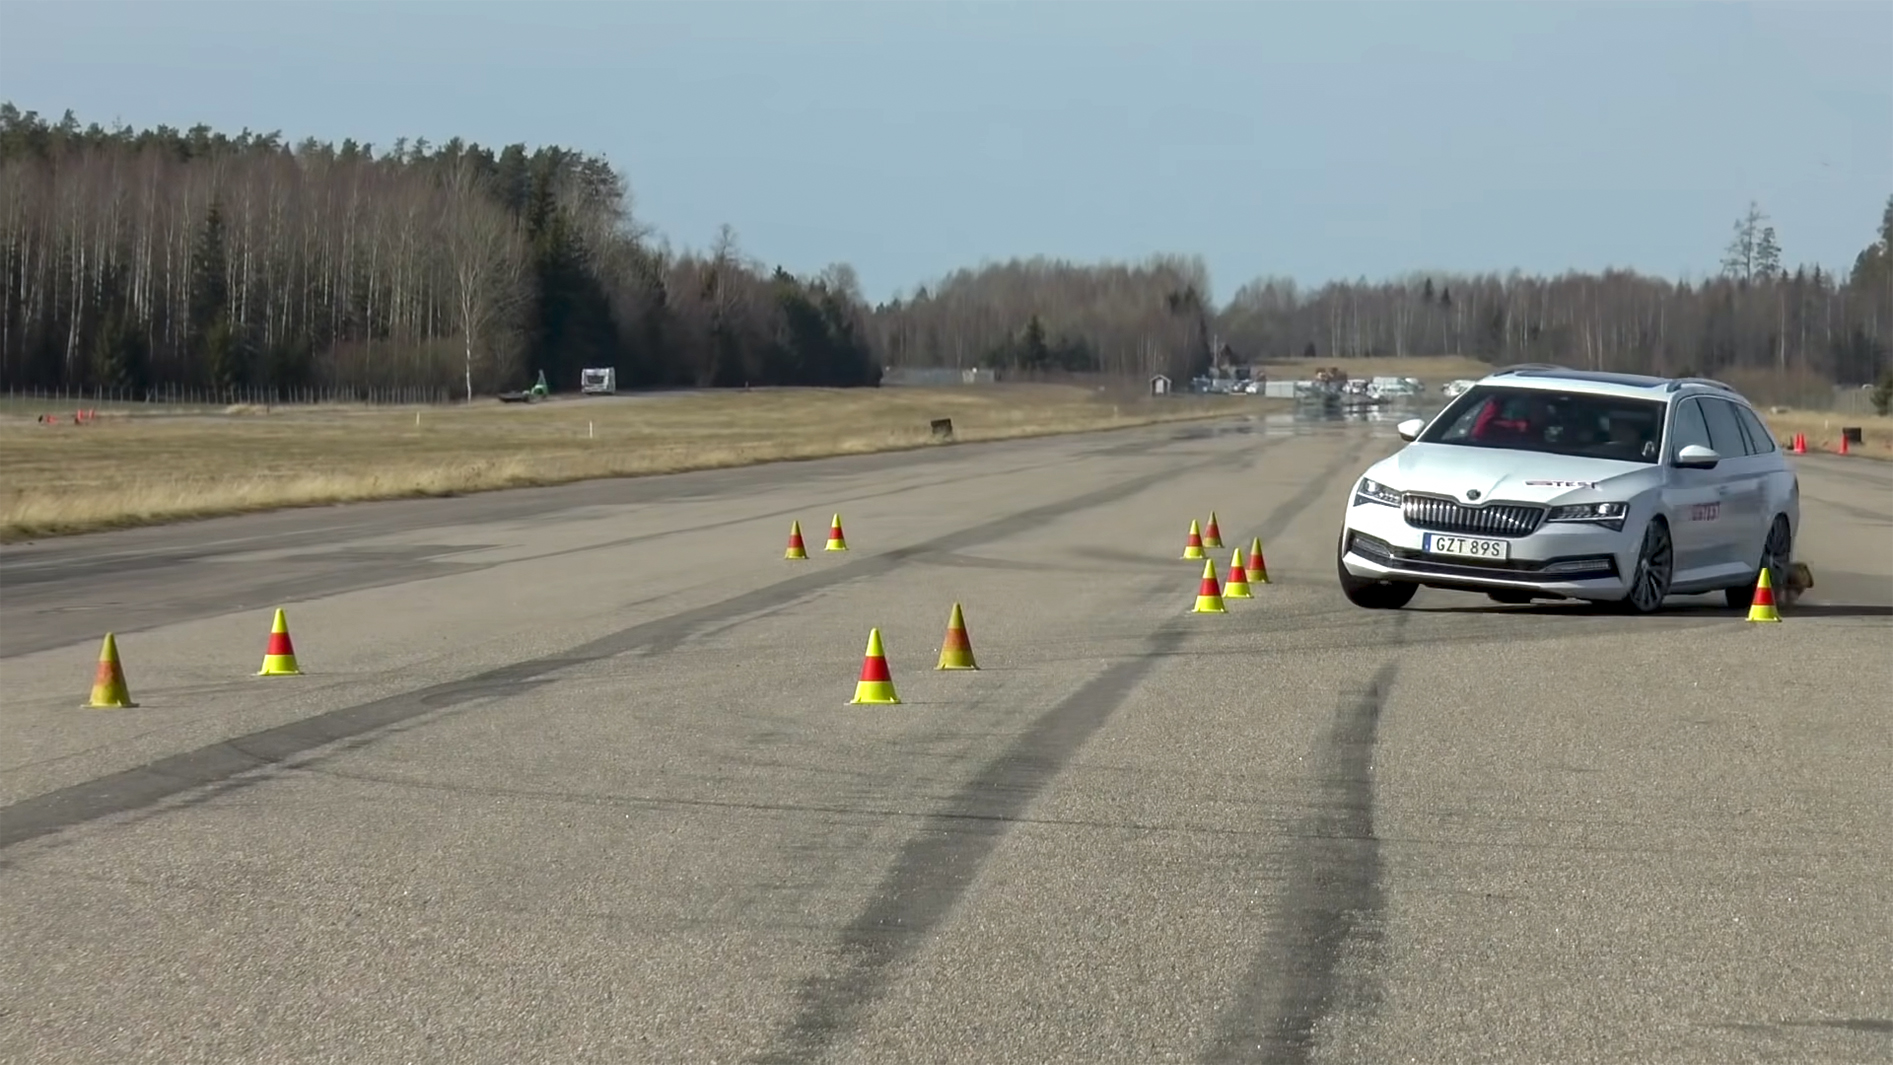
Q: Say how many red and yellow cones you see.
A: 12